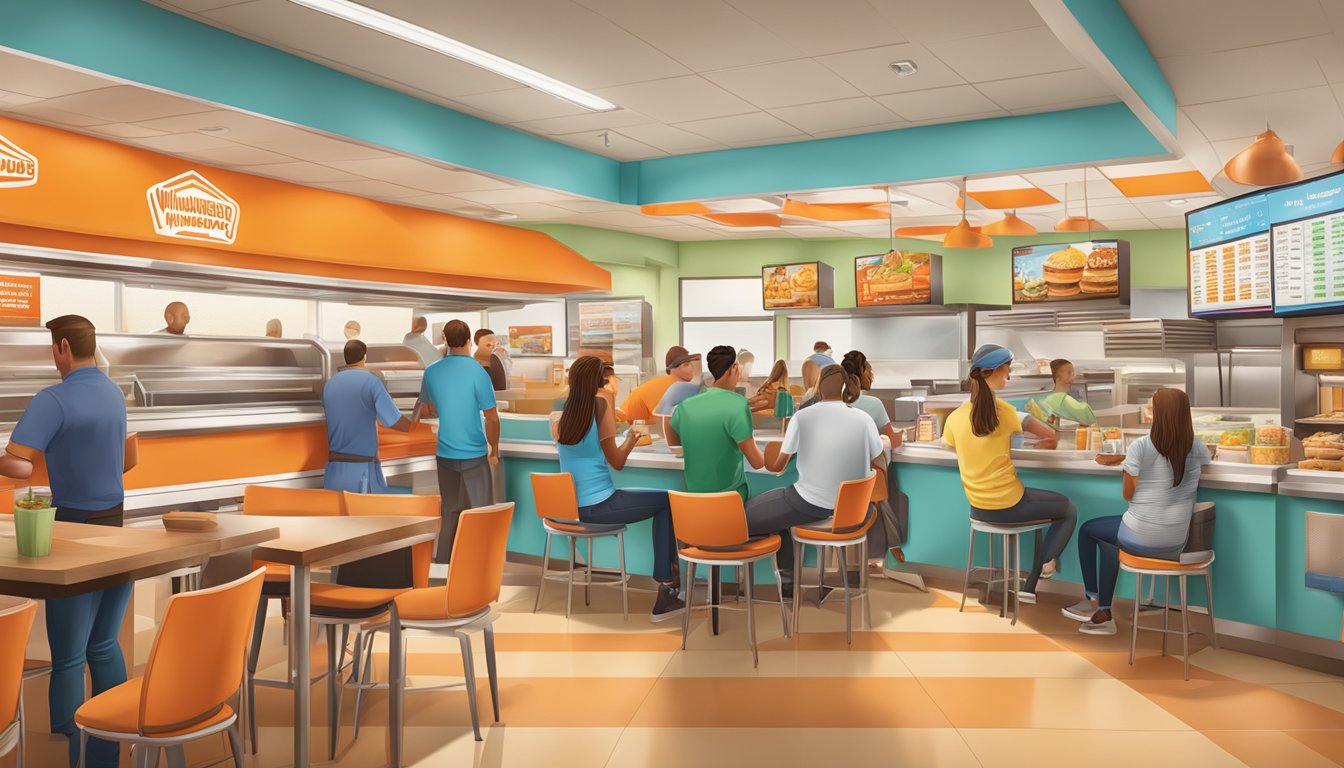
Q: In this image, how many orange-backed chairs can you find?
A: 8